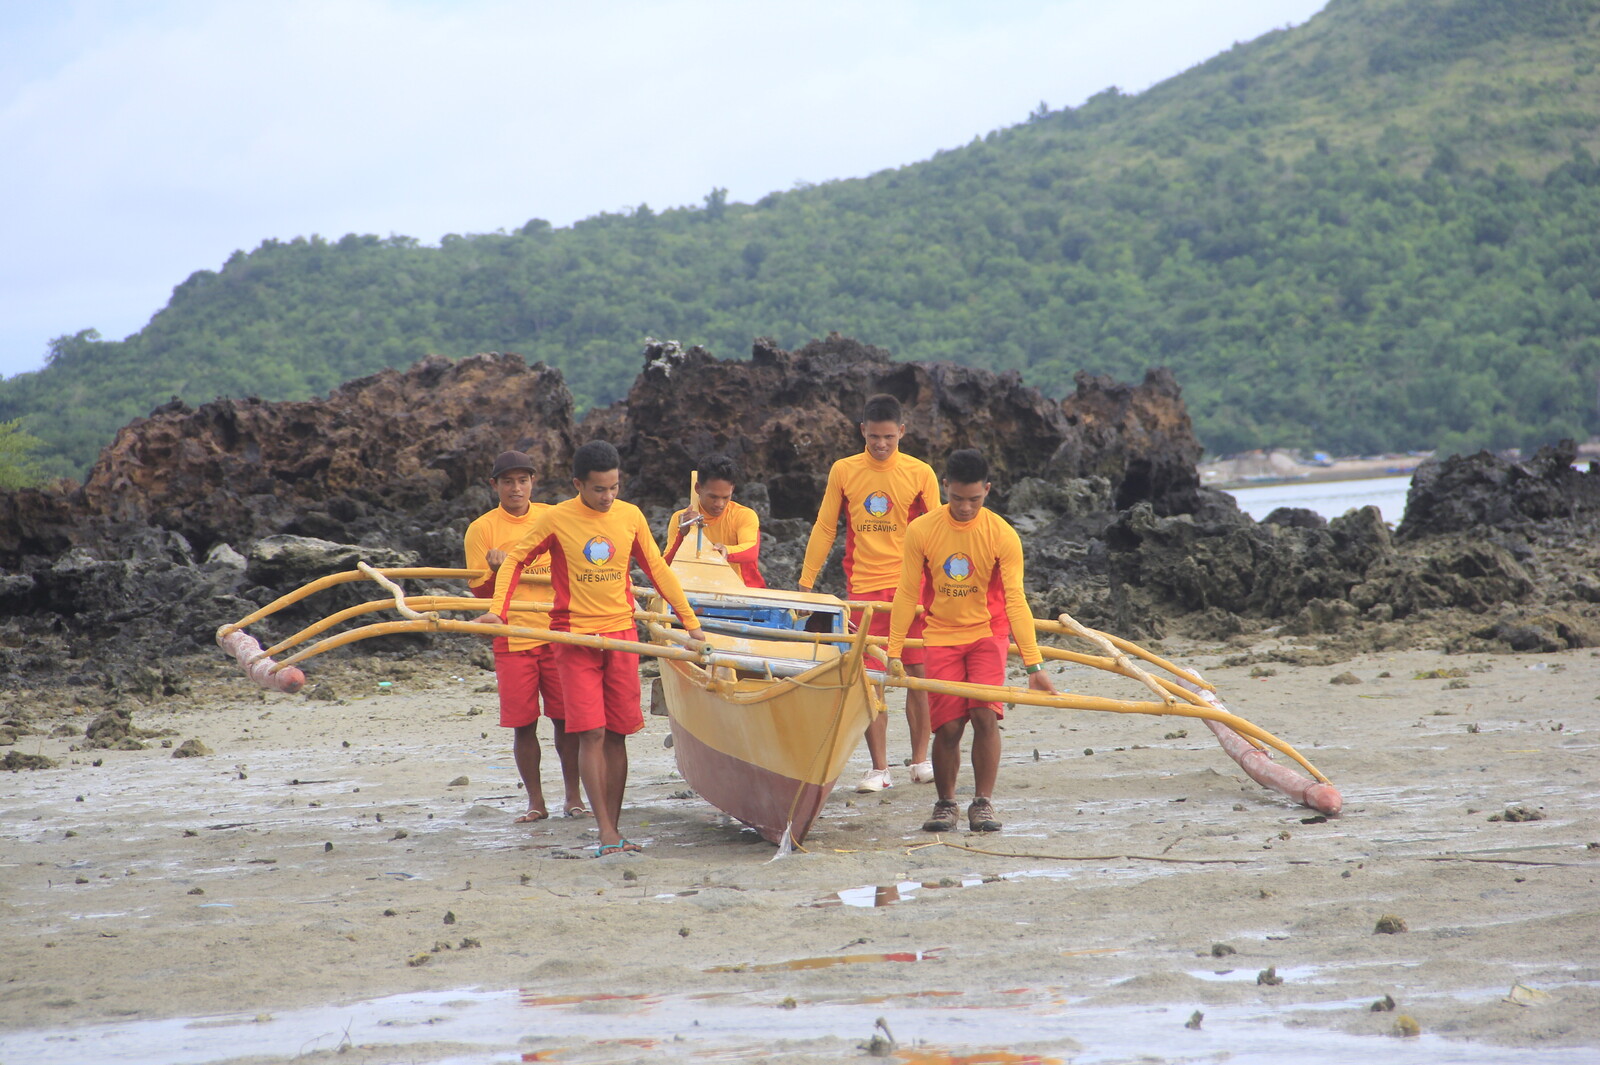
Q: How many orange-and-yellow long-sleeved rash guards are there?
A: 5